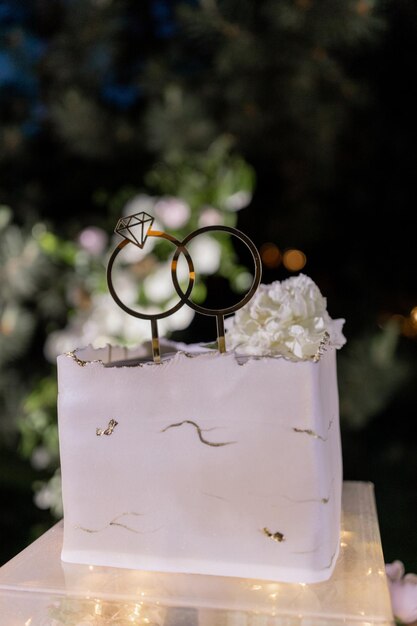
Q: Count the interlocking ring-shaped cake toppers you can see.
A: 2